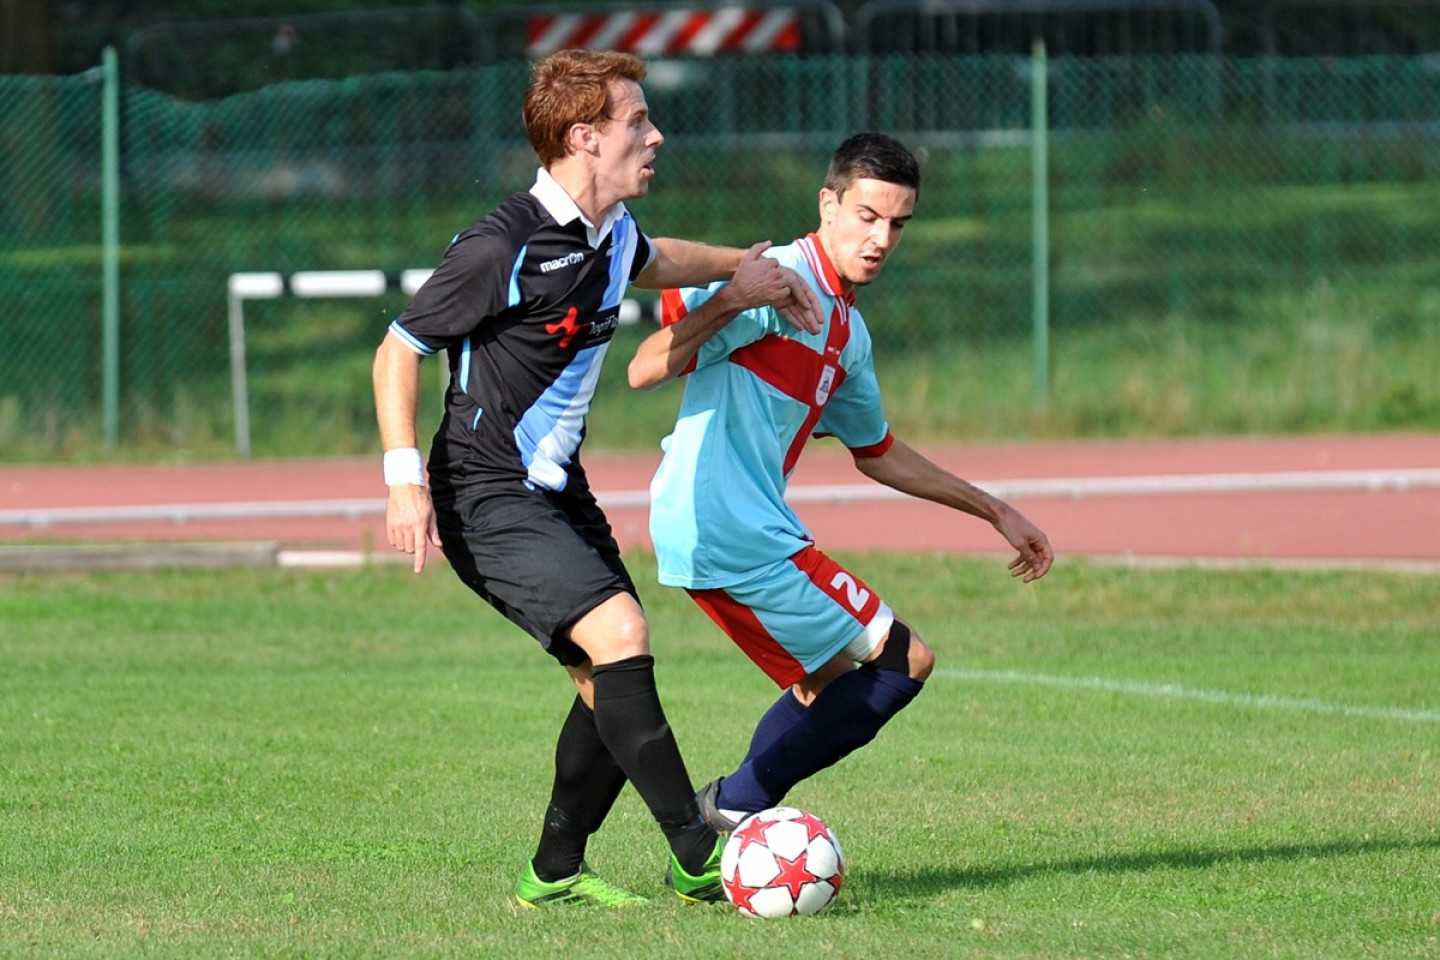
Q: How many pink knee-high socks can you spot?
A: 0